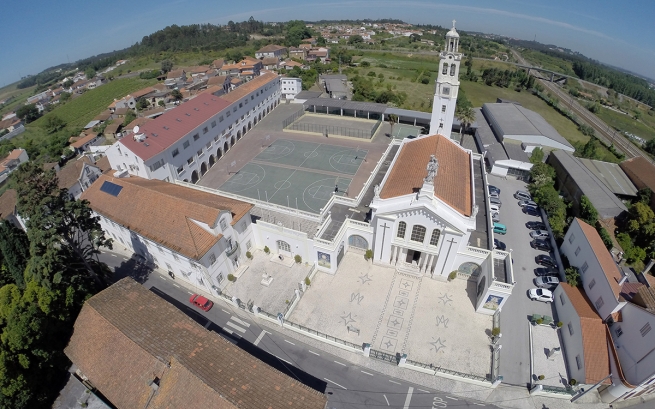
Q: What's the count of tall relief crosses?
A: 2